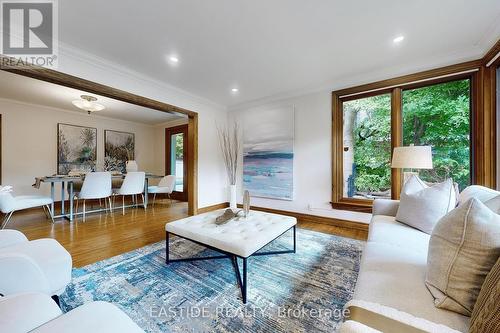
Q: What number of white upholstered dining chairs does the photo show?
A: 4